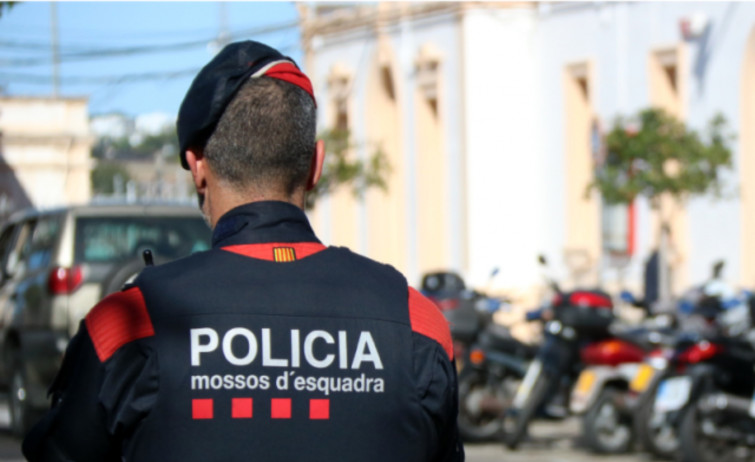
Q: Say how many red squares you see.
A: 4